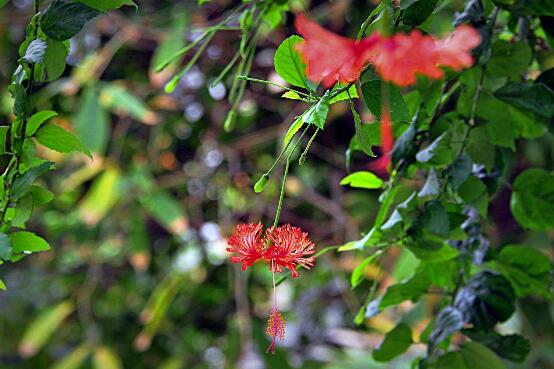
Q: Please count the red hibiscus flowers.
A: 2